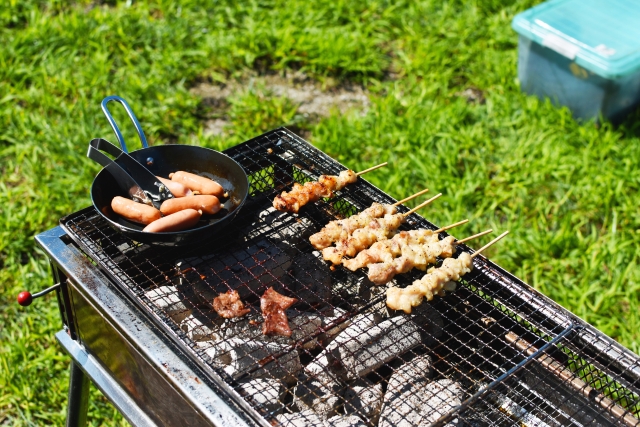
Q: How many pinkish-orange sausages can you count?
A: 5